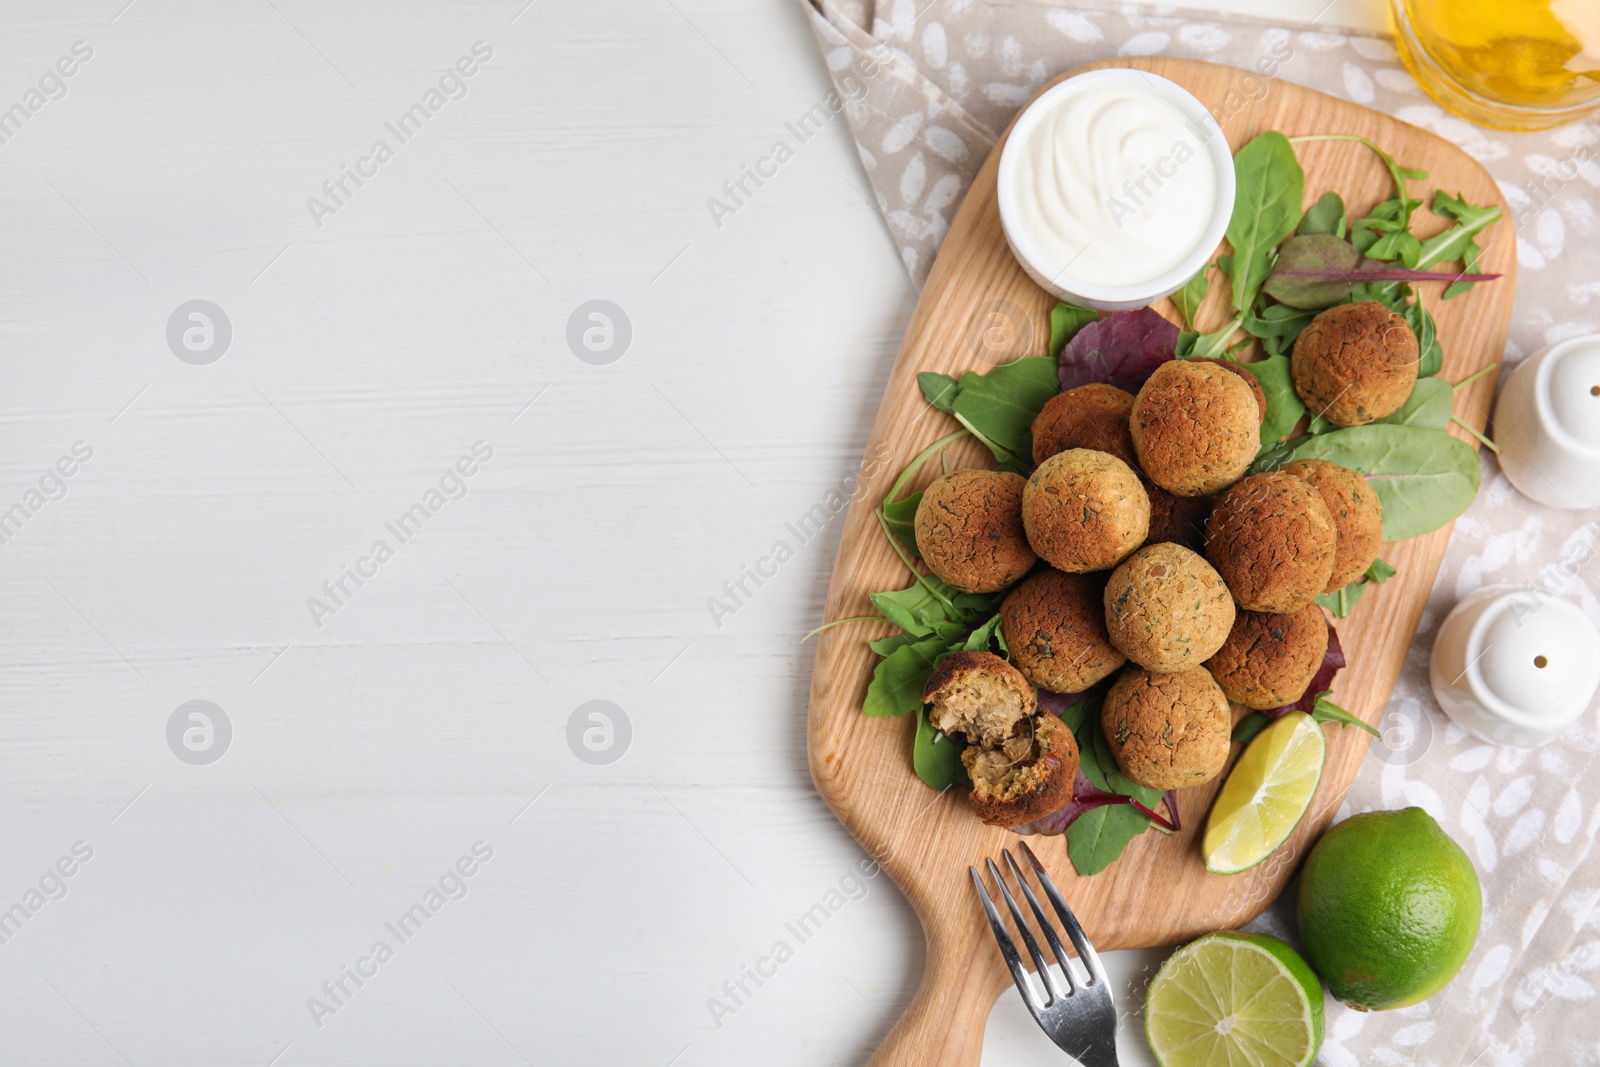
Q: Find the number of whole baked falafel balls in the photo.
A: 13